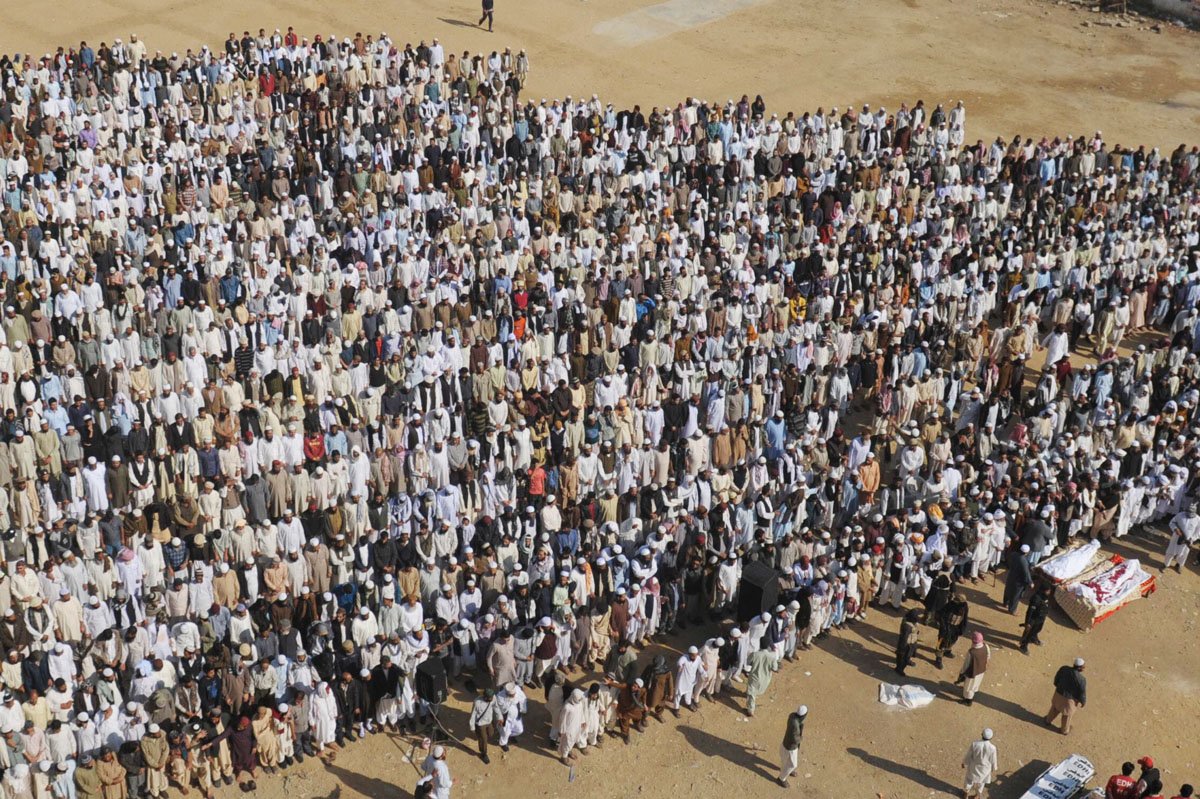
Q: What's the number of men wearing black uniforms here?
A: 4